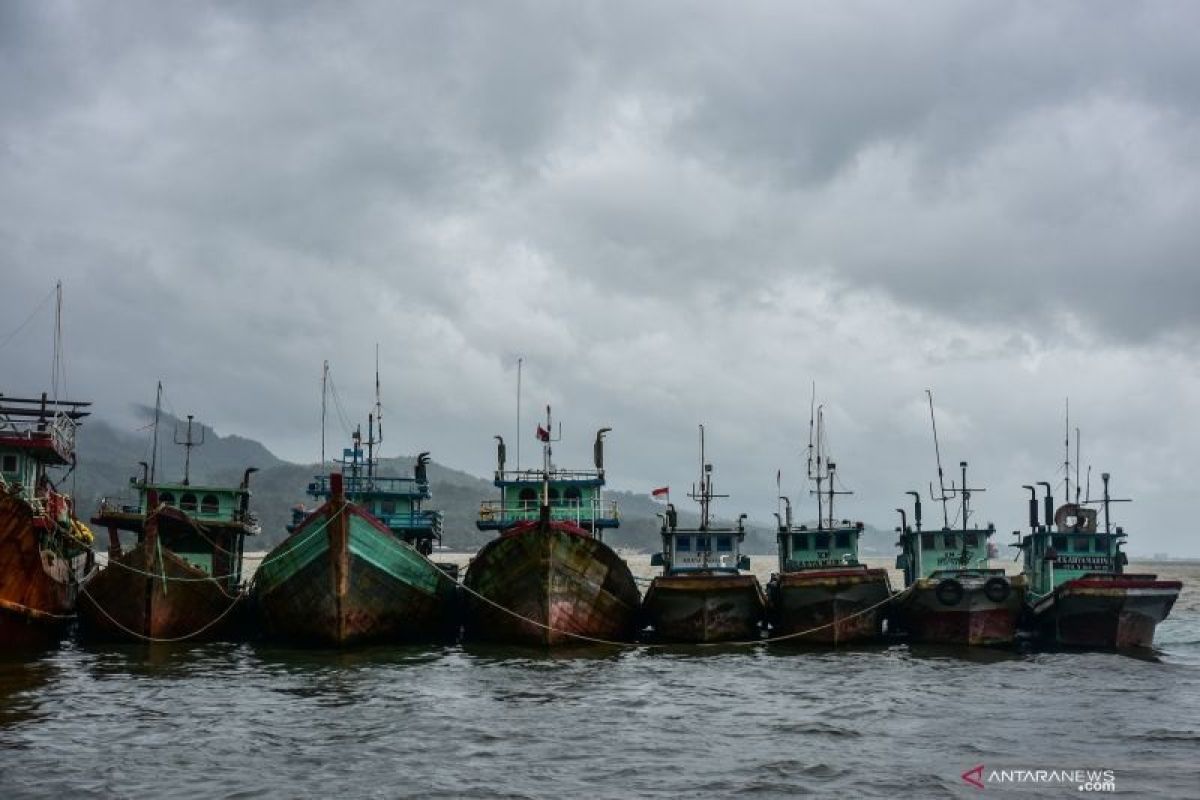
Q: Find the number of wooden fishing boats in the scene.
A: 8